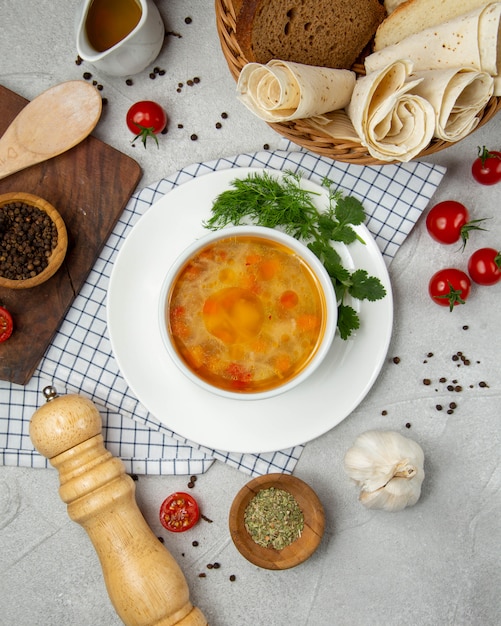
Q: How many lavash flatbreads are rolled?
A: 4